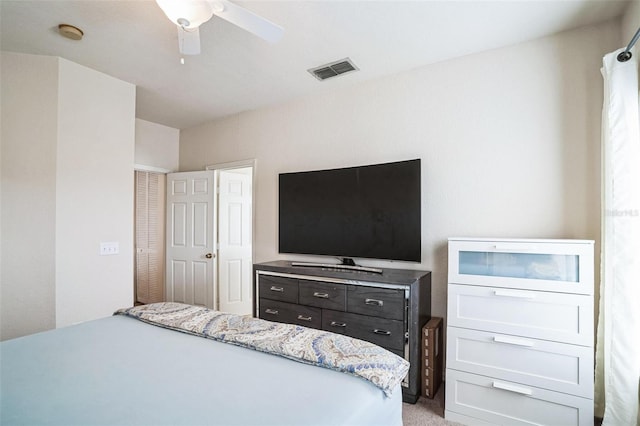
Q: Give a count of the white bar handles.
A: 4